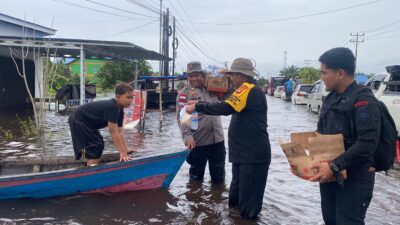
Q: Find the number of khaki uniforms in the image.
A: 1